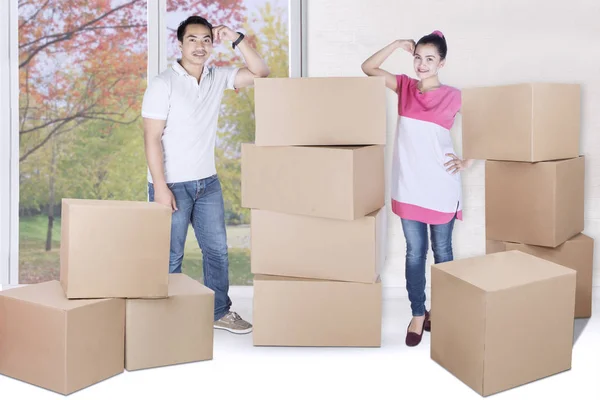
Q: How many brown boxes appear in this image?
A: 11